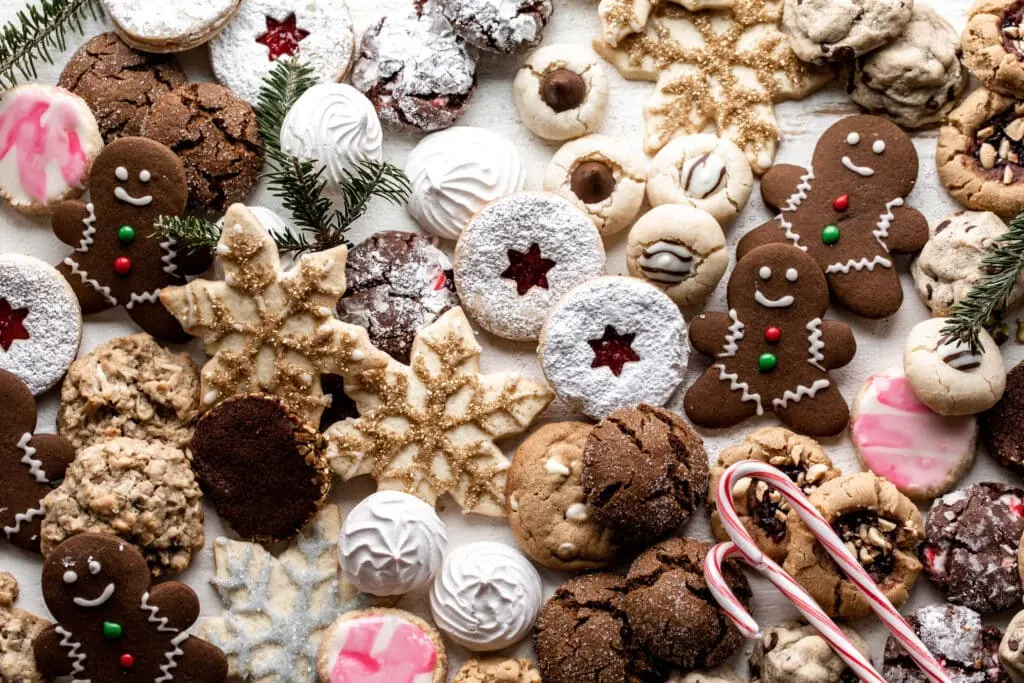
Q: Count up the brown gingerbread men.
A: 5